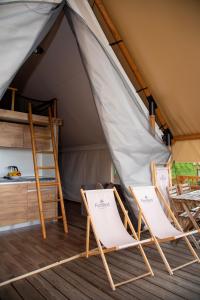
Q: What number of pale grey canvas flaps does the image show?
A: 2